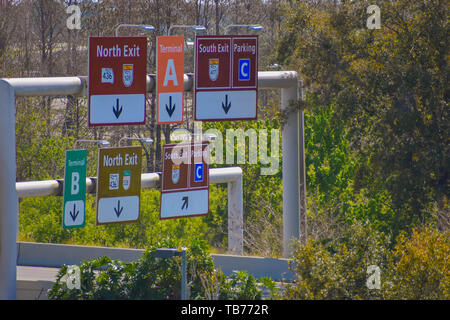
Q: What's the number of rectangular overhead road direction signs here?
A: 6